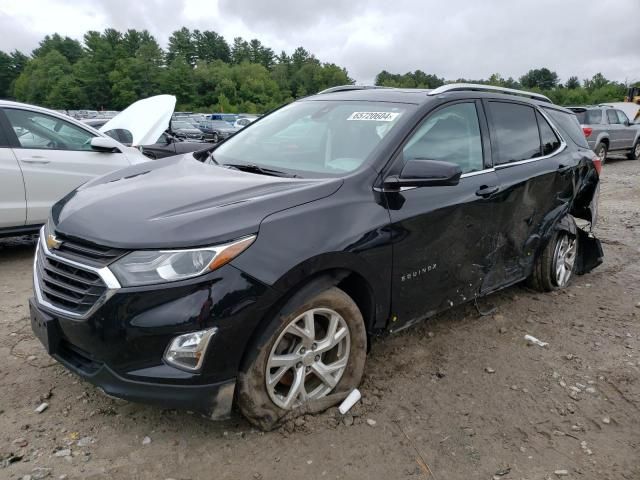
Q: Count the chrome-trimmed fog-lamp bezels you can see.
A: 1